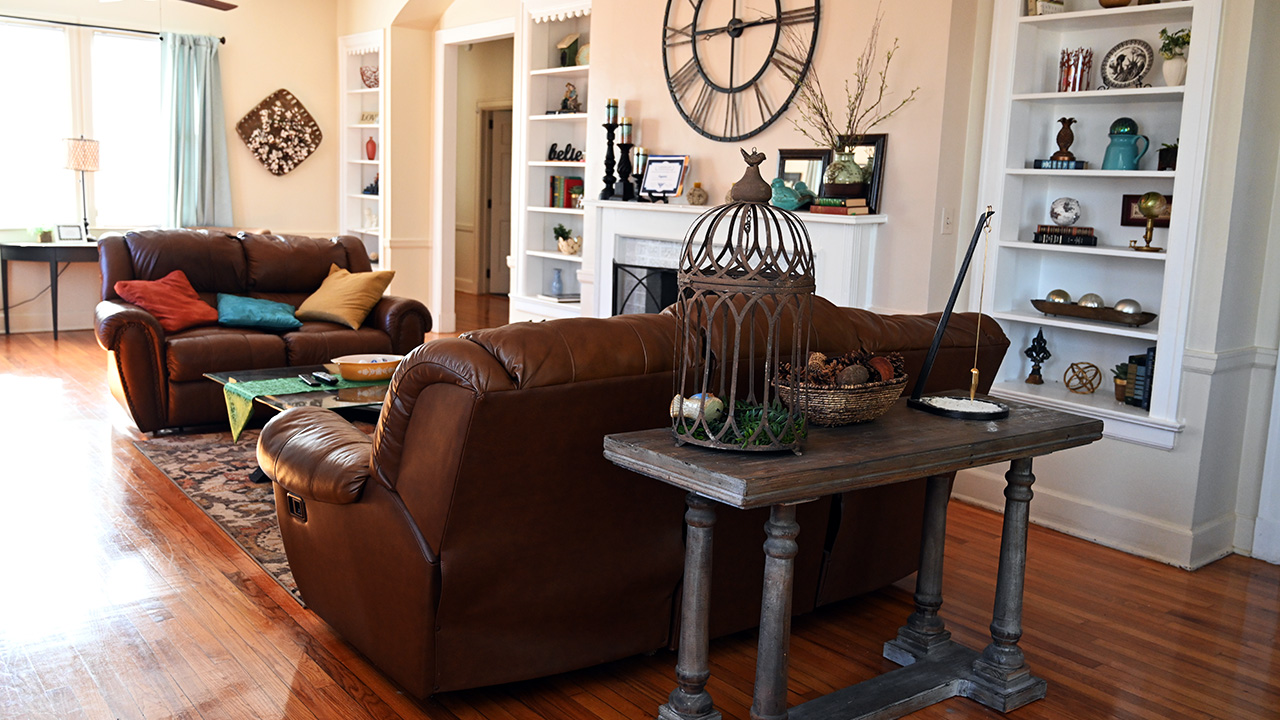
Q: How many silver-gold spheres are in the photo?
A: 3